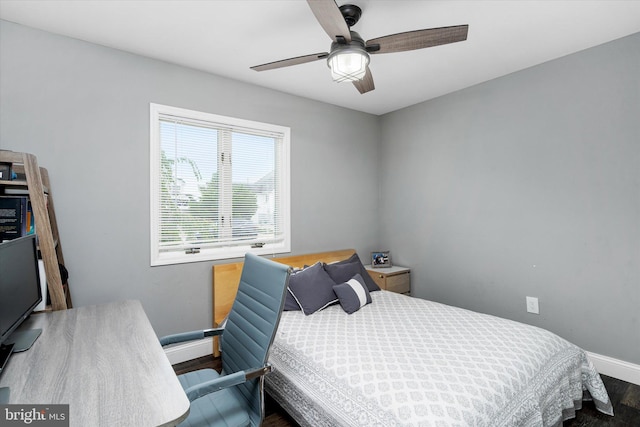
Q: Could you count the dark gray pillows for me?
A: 4